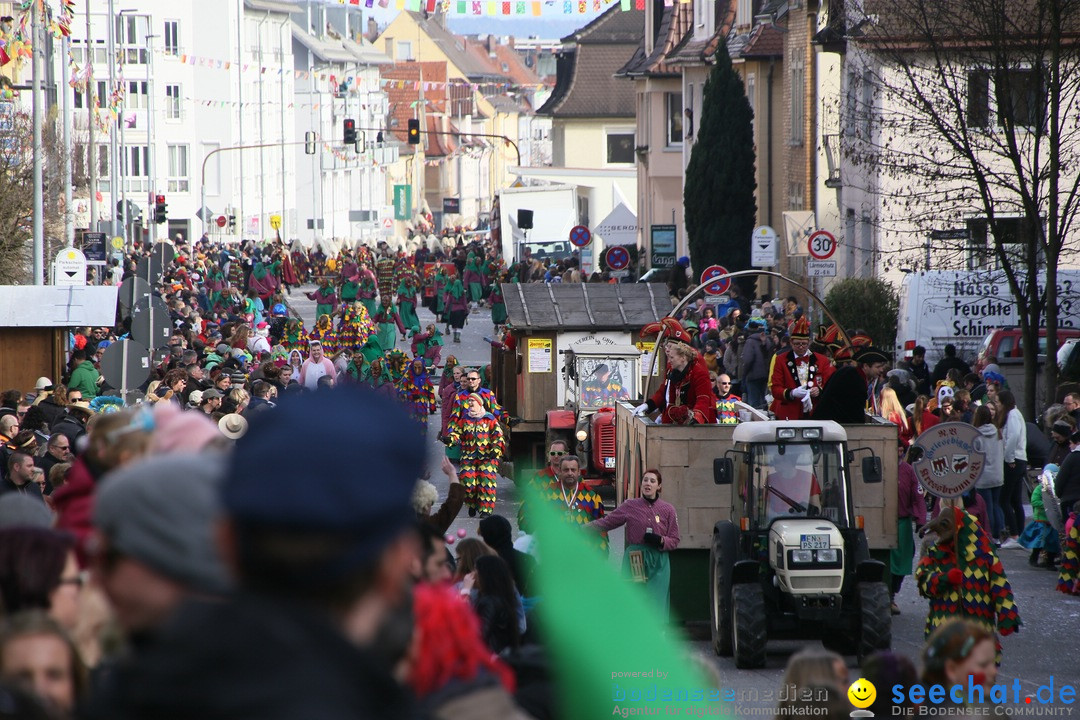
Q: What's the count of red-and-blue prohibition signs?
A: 3